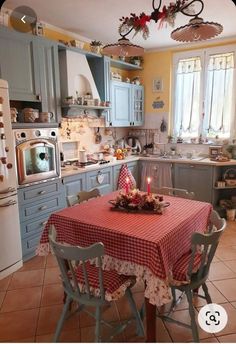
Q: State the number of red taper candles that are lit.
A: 2